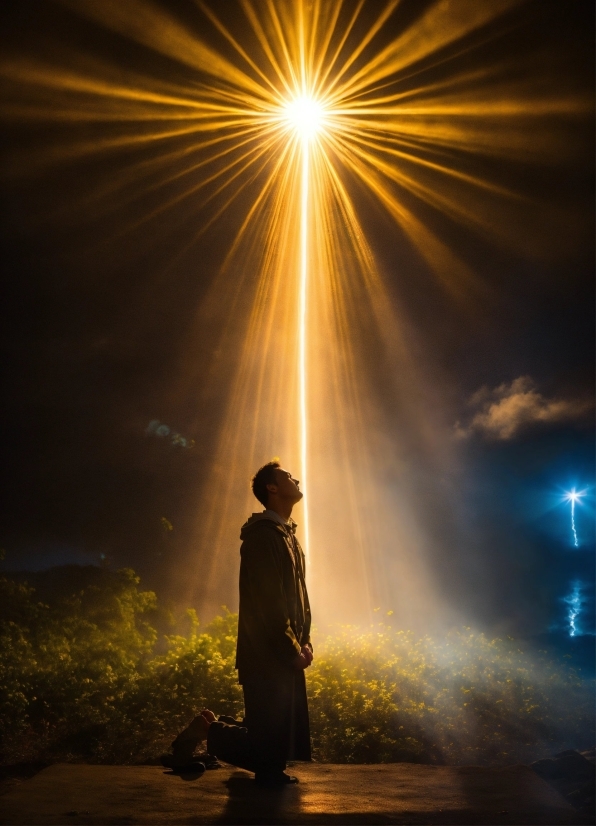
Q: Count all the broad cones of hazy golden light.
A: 1